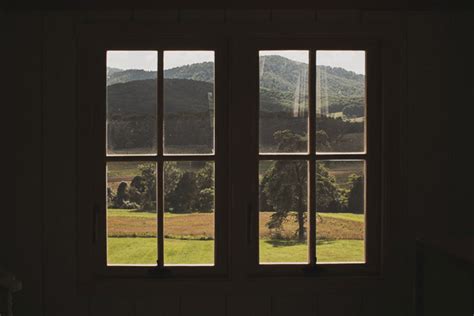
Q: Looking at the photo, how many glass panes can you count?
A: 8